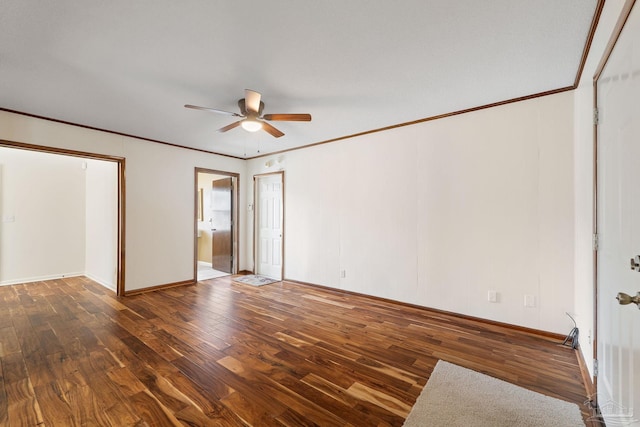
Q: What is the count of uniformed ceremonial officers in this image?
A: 0